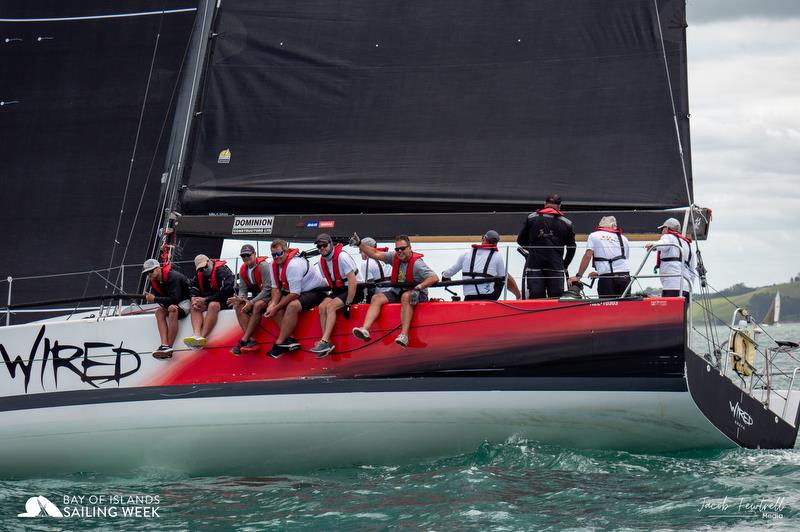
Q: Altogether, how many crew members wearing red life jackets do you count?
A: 11